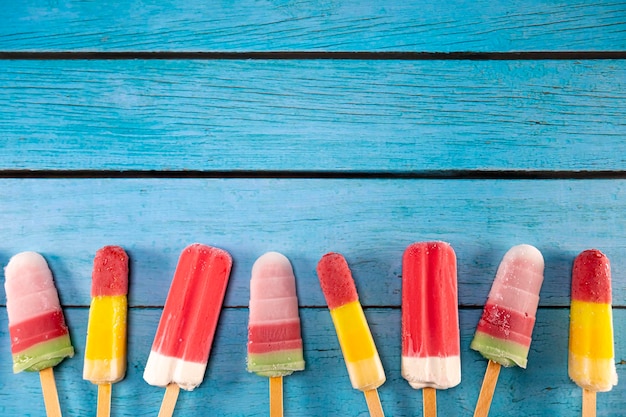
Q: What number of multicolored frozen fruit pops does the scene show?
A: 8